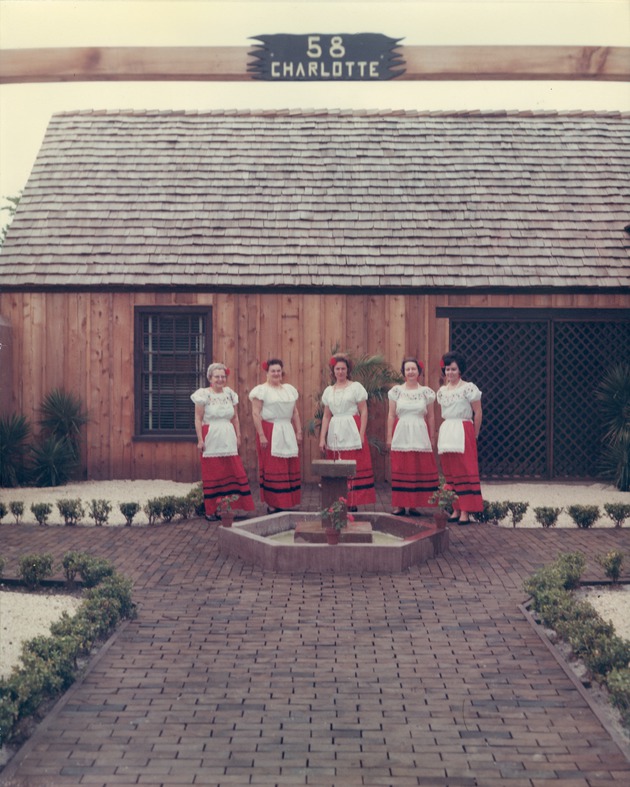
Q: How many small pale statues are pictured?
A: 0